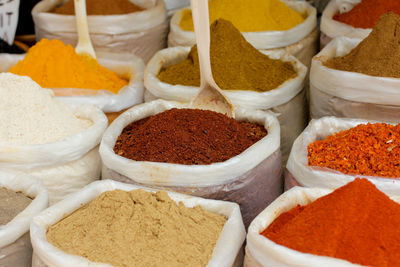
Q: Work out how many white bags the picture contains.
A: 12